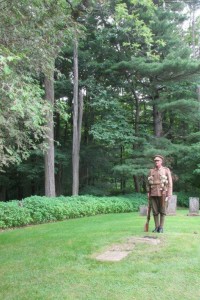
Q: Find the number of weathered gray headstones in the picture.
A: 3